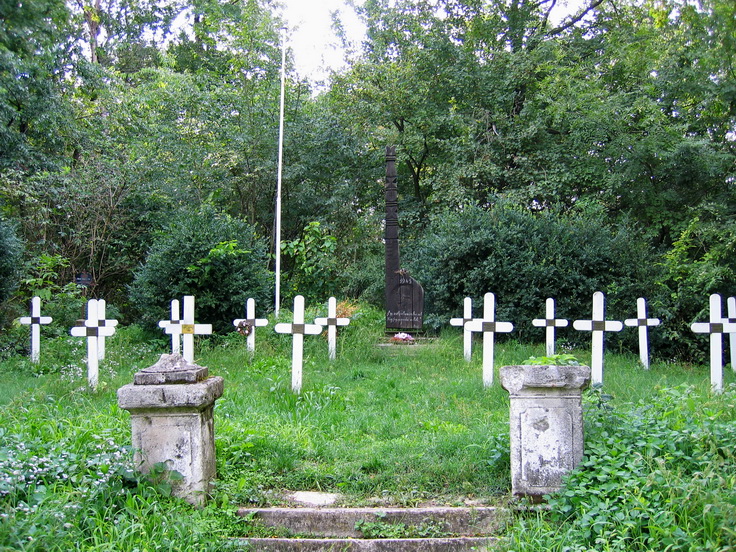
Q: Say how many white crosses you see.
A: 15